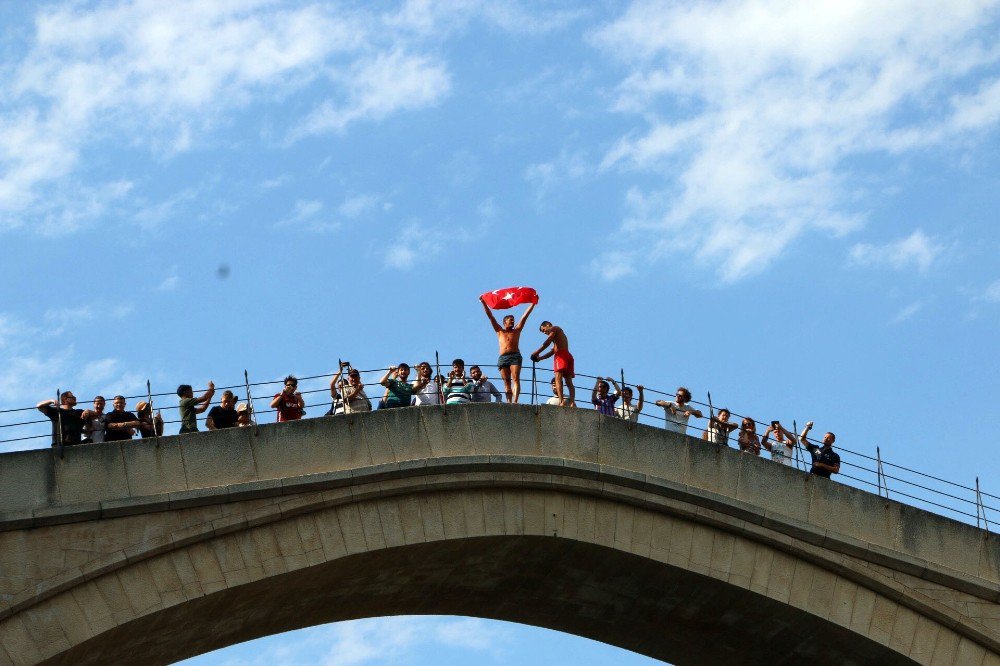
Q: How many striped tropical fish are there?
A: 0